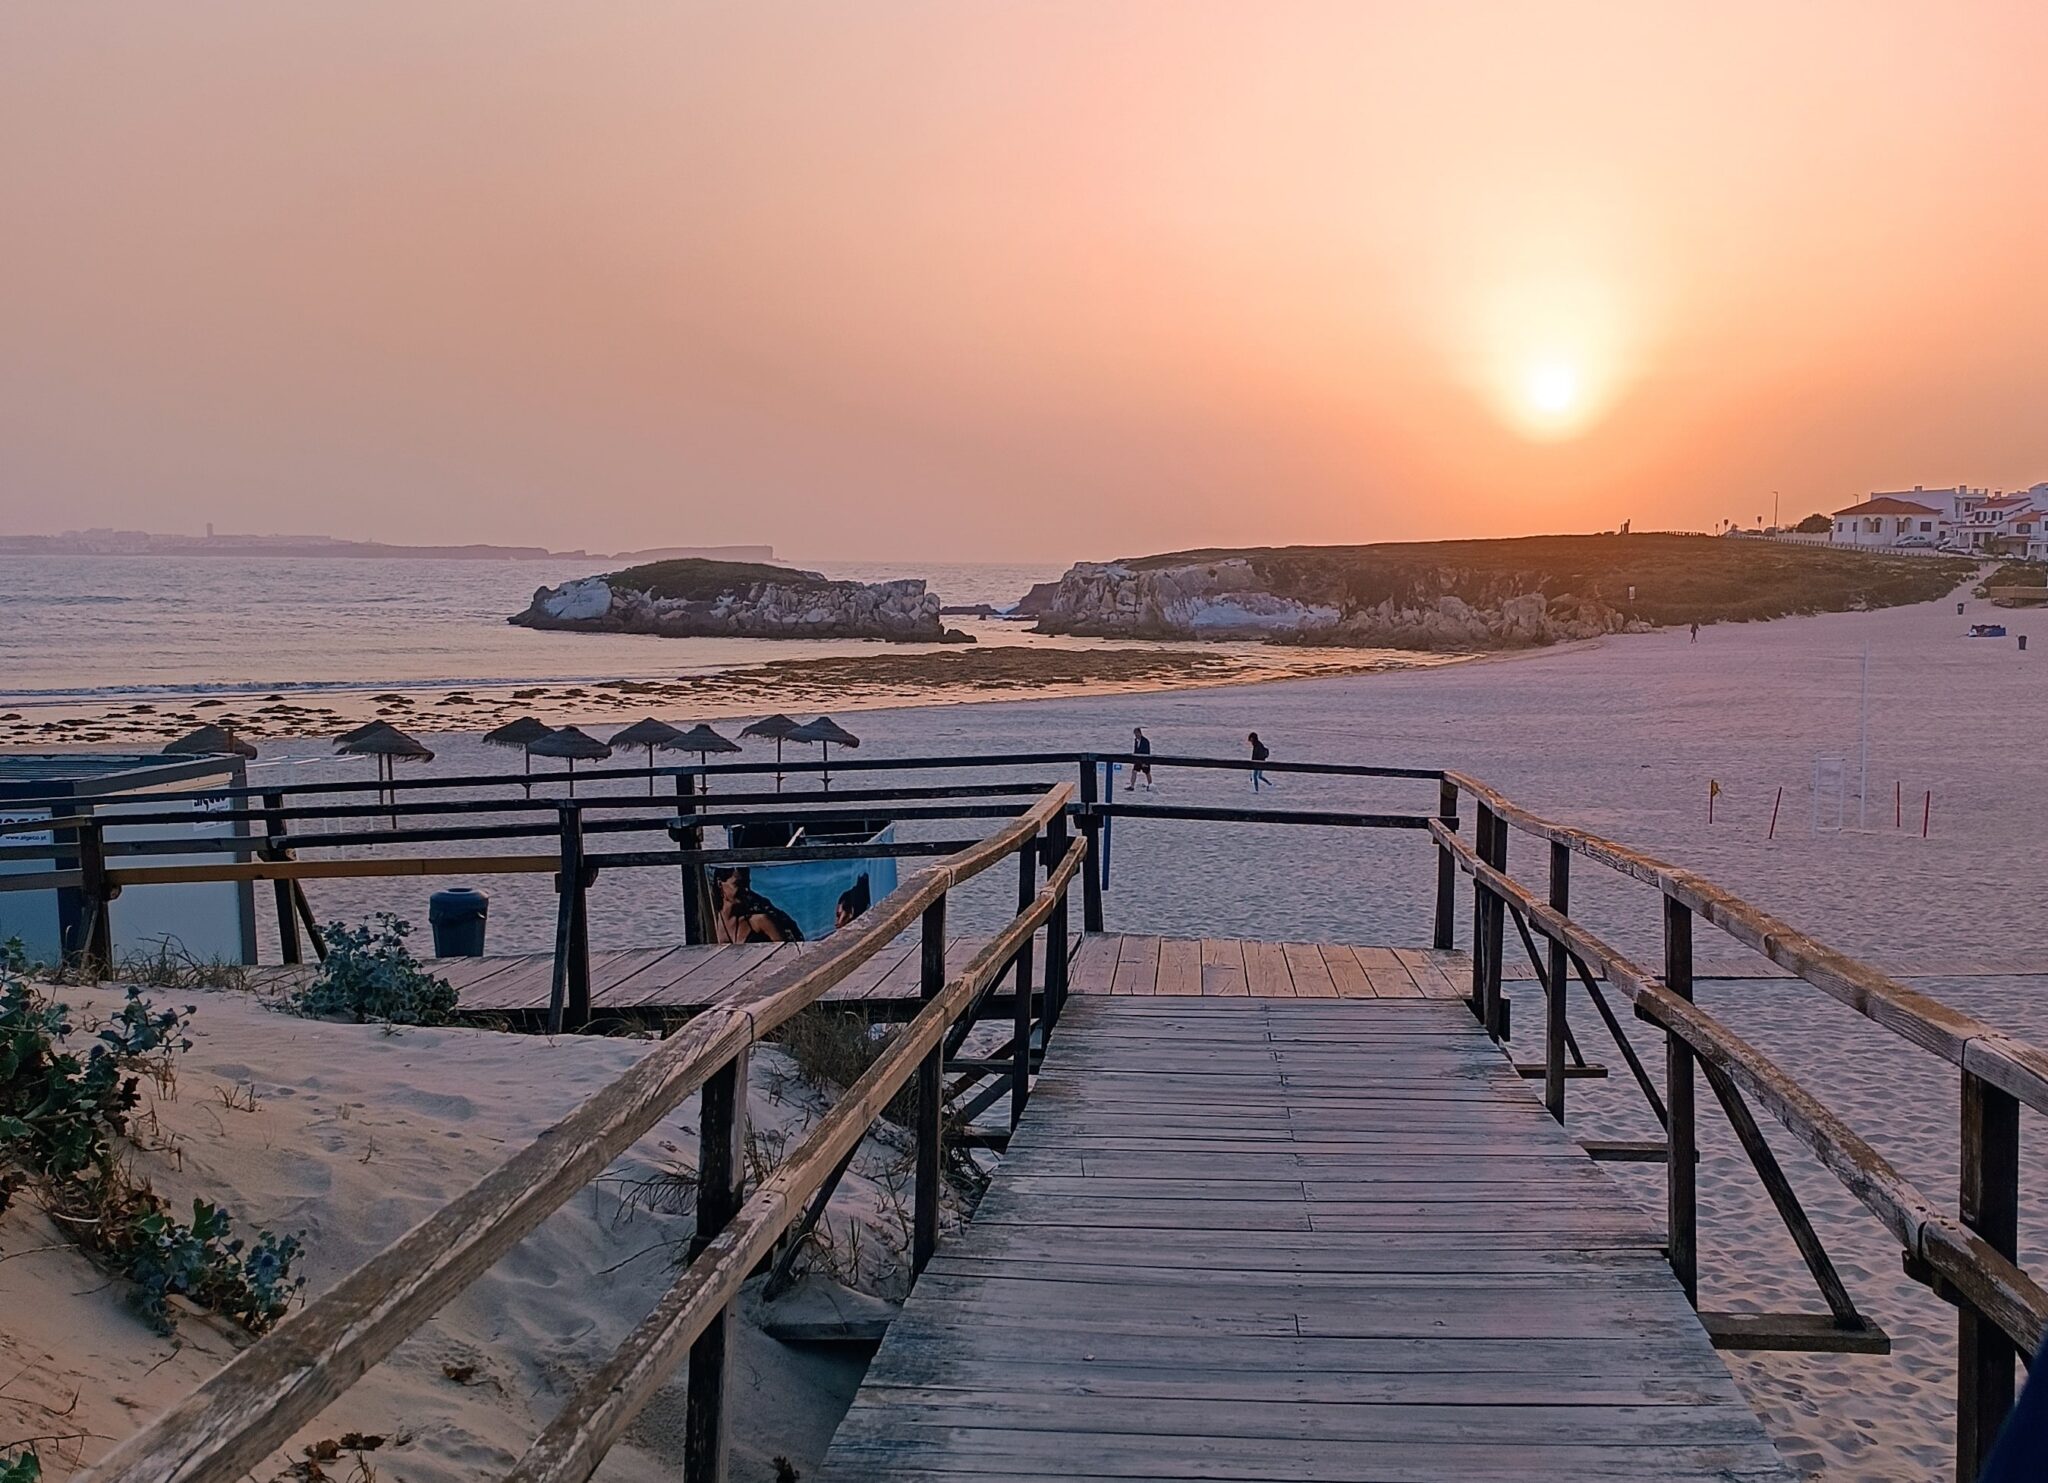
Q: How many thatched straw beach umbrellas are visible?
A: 9